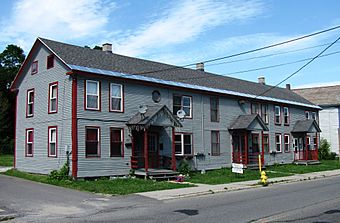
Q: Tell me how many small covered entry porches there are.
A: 3